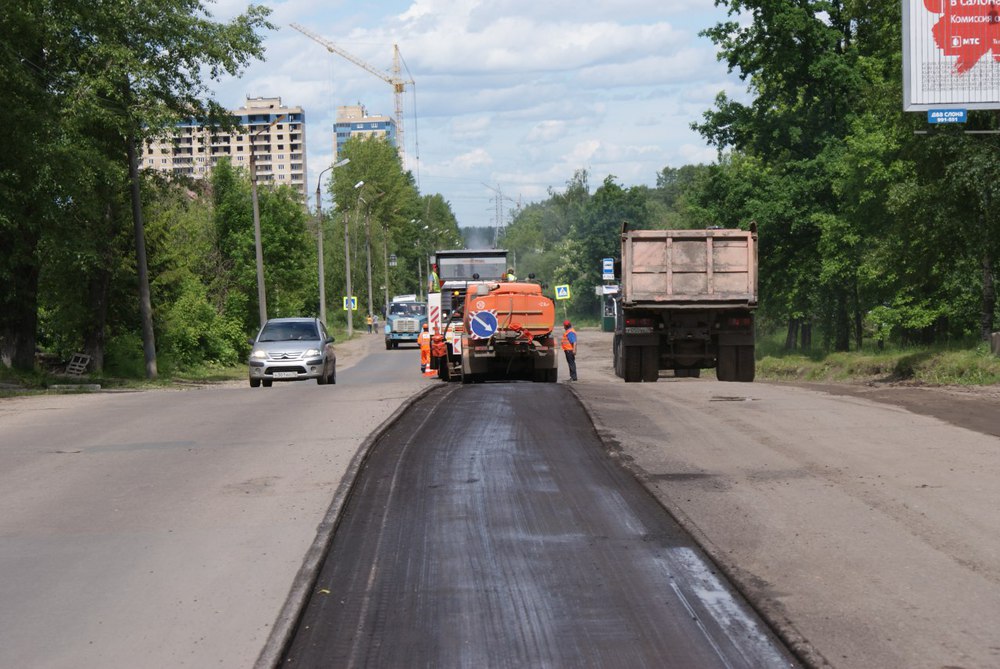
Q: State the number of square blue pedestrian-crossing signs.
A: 2